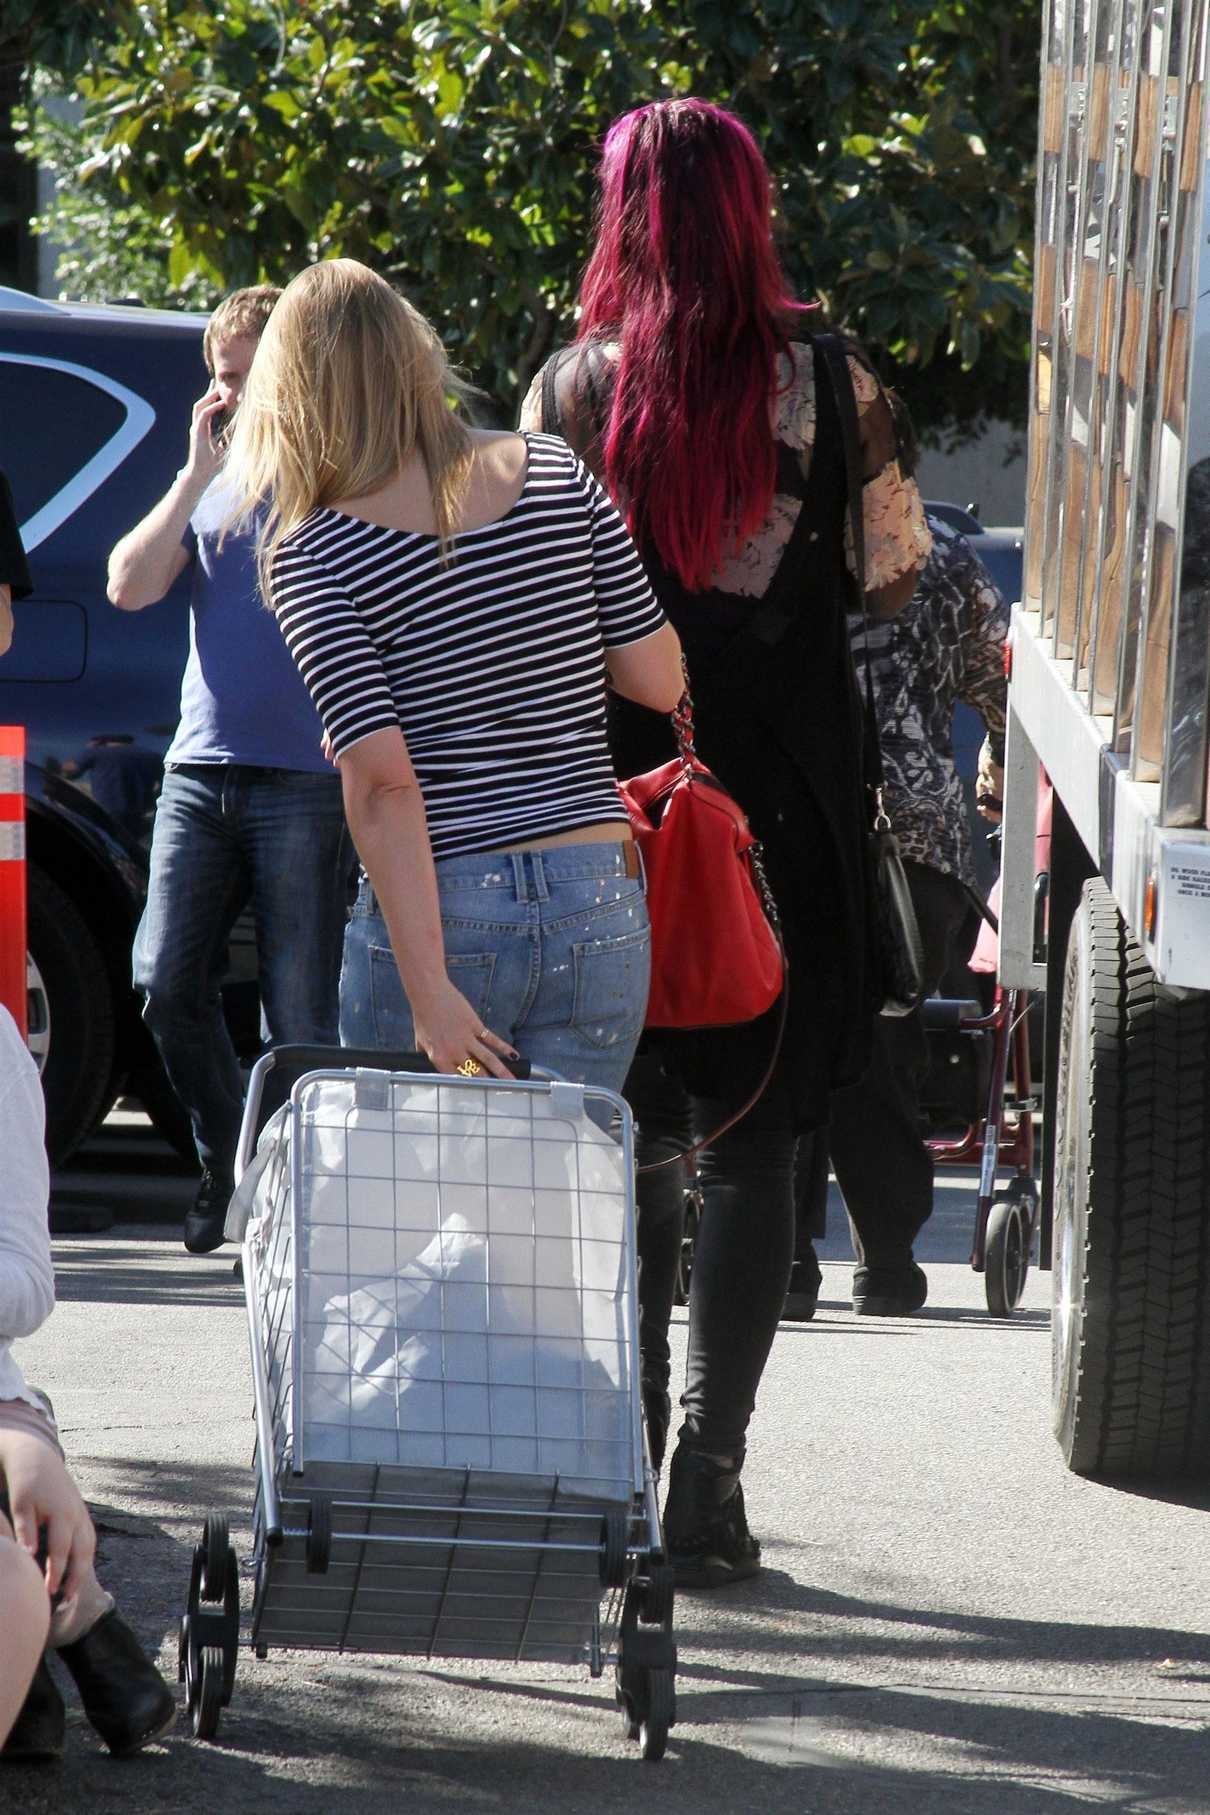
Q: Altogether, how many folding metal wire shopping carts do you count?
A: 1